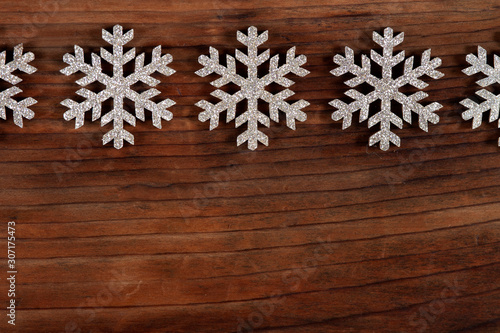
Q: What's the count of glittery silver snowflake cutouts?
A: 5